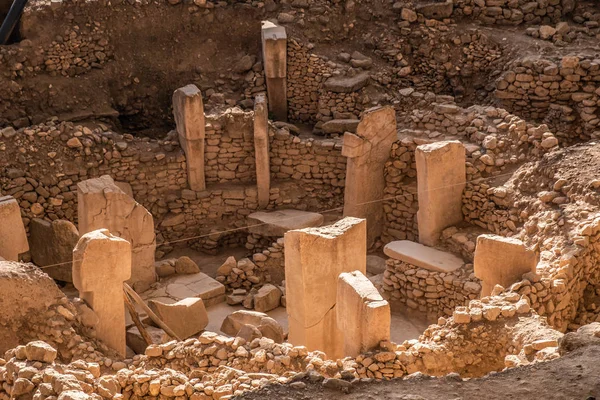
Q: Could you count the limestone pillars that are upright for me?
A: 11